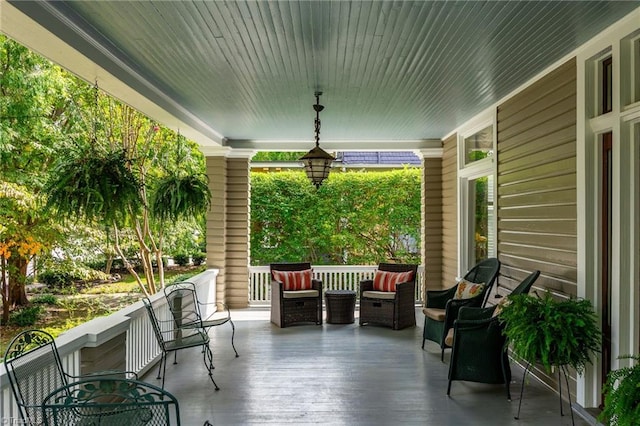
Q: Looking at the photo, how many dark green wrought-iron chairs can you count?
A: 4